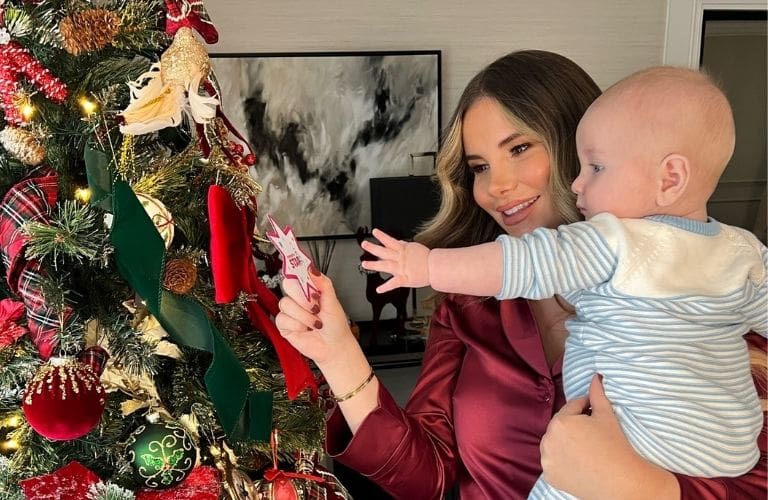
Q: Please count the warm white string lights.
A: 5